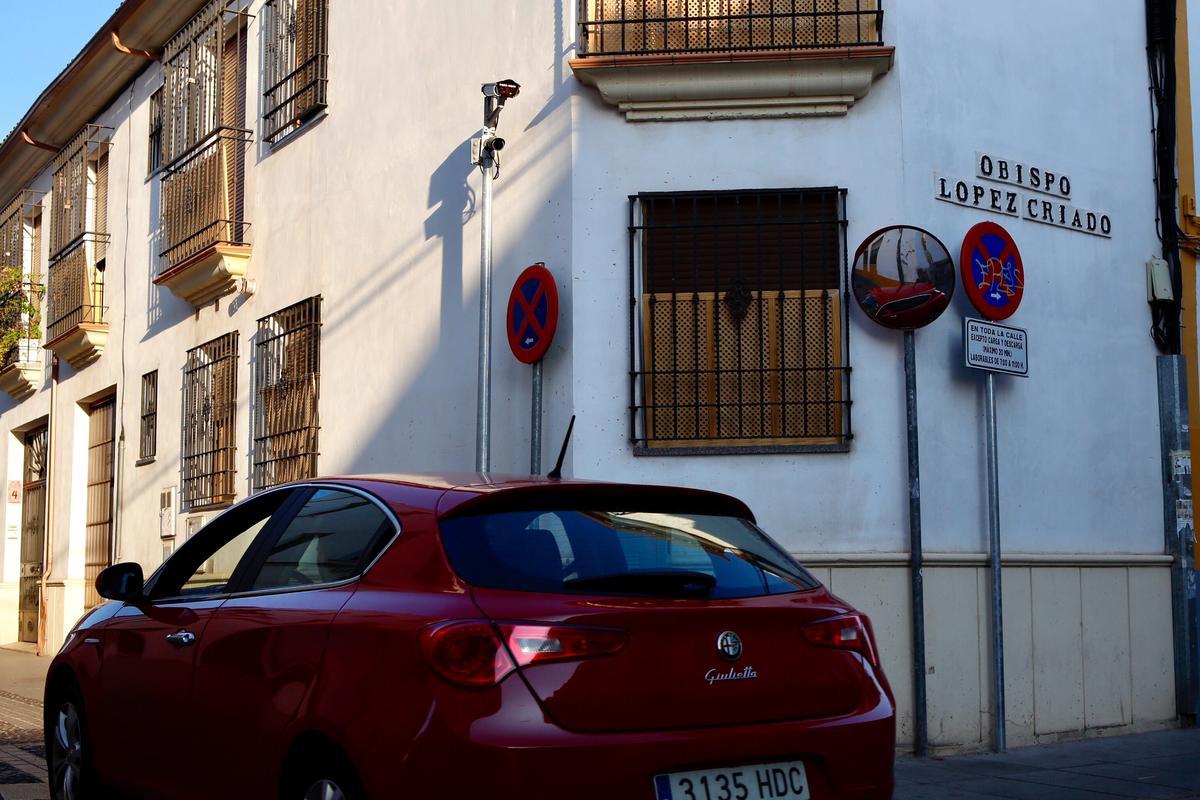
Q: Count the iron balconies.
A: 4